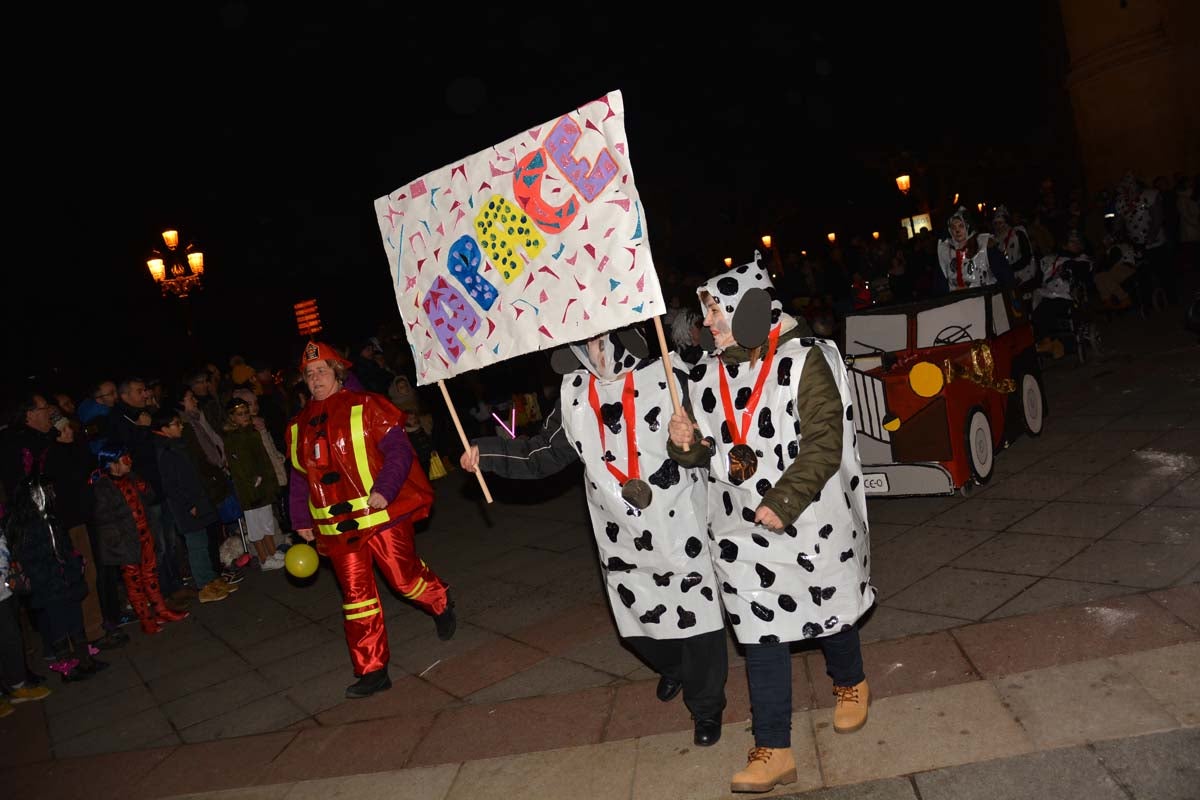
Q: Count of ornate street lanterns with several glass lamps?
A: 1